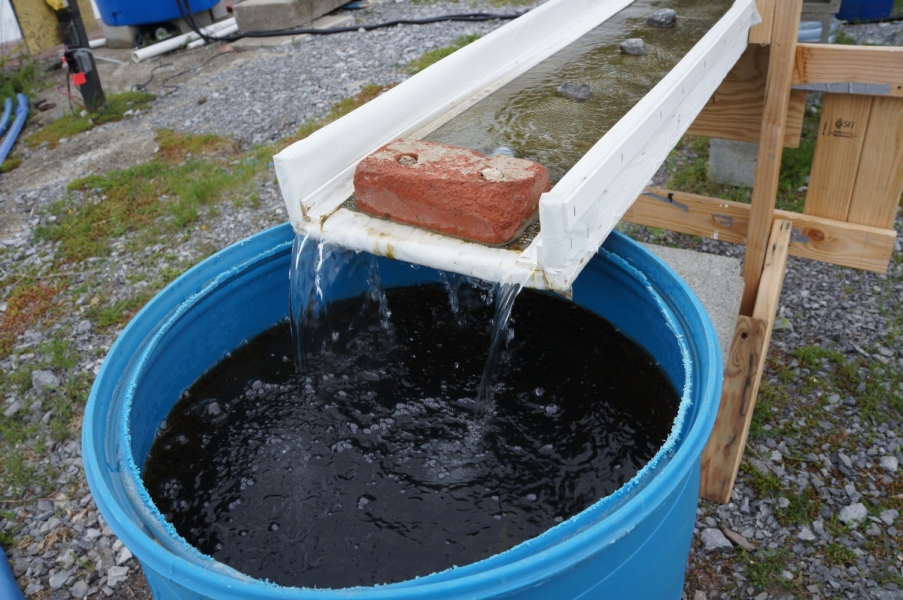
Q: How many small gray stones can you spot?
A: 3